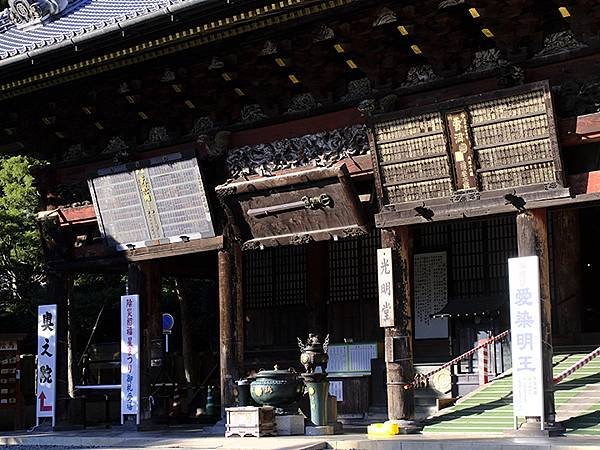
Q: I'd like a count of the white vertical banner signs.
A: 4